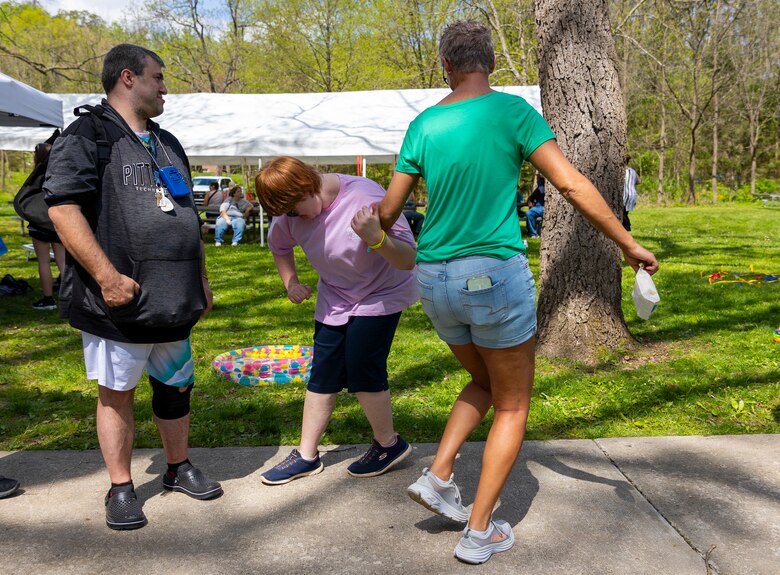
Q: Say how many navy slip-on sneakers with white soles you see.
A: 2